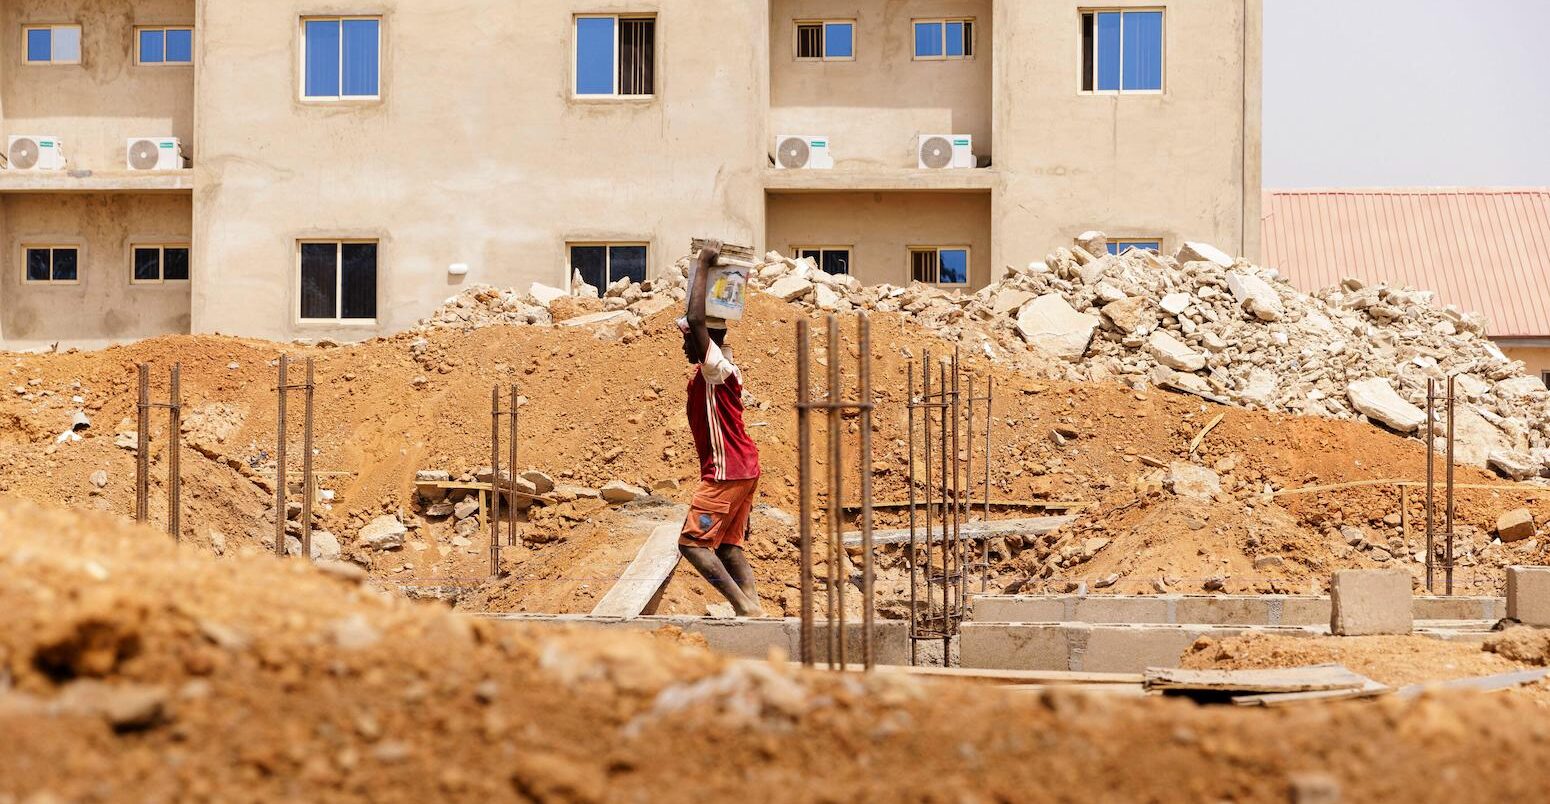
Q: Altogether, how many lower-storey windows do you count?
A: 7